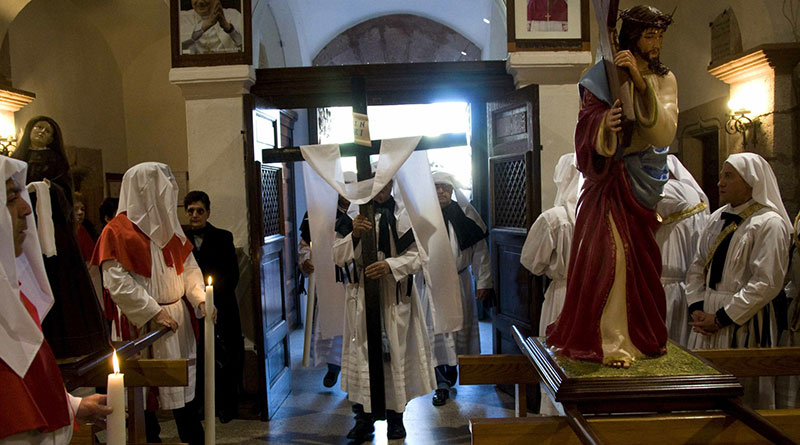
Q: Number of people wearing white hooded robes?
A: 8